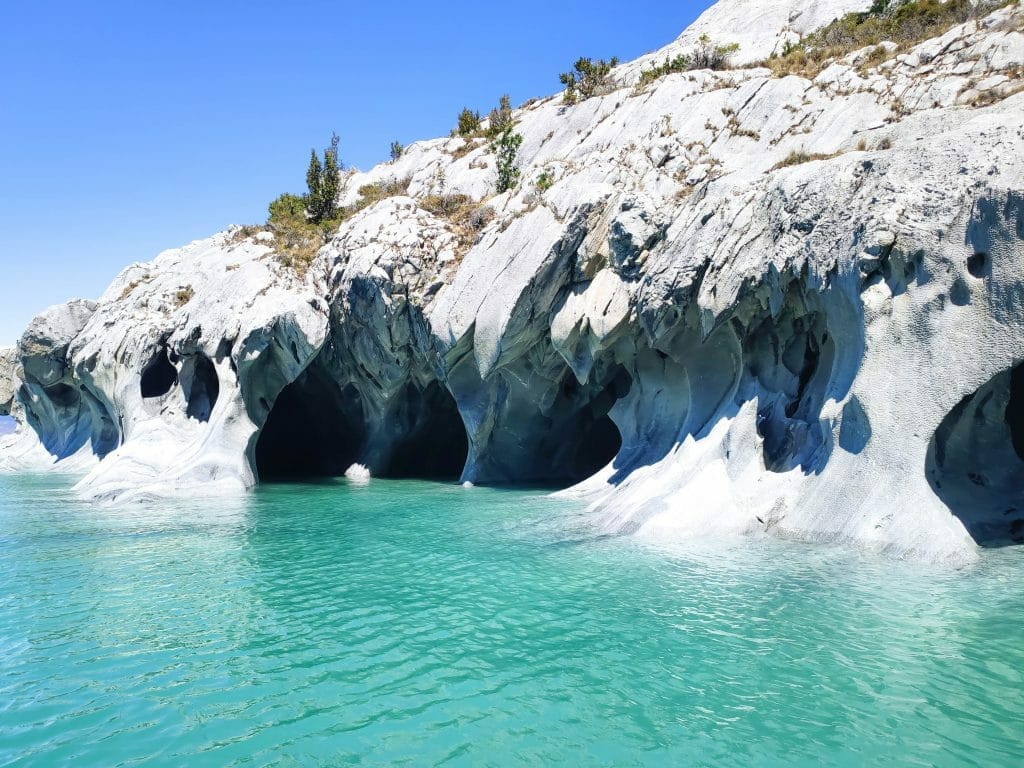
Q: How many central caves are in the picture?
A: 3